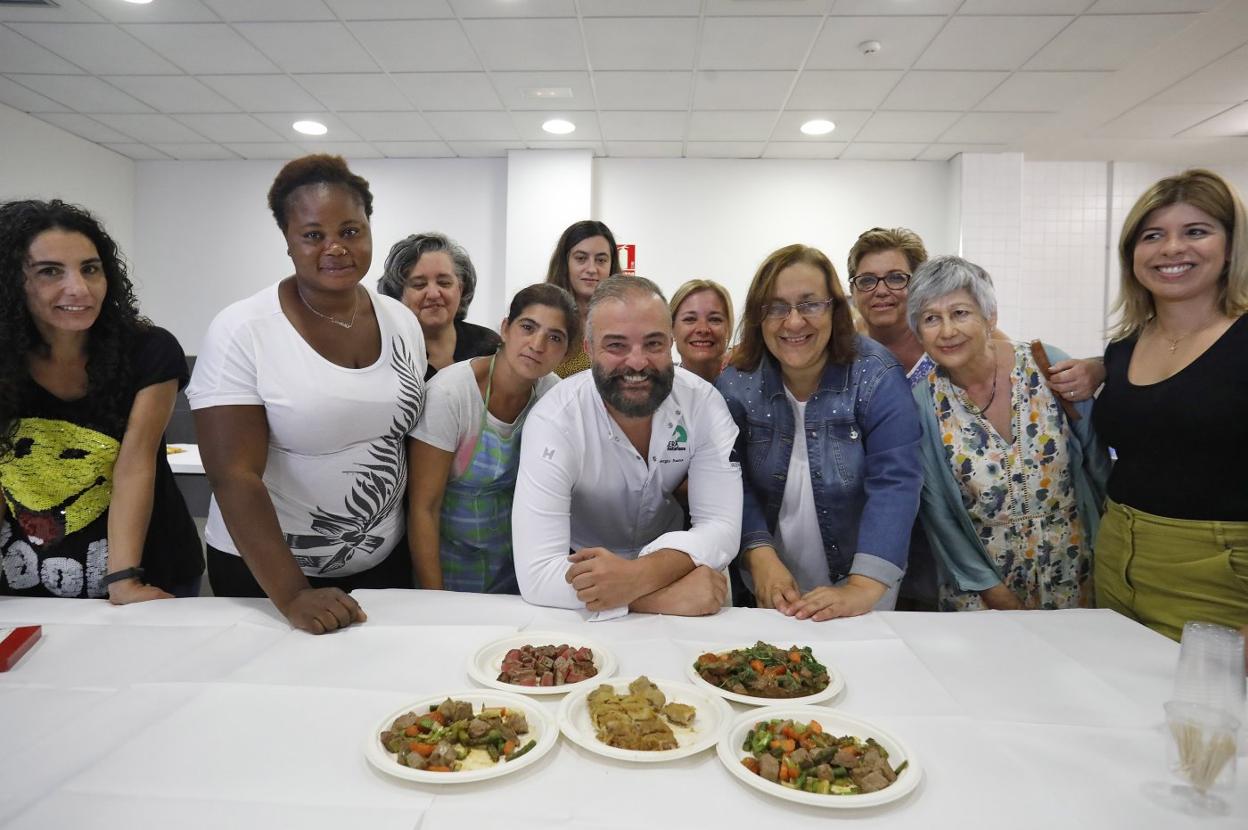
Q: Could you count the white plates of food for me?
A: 5